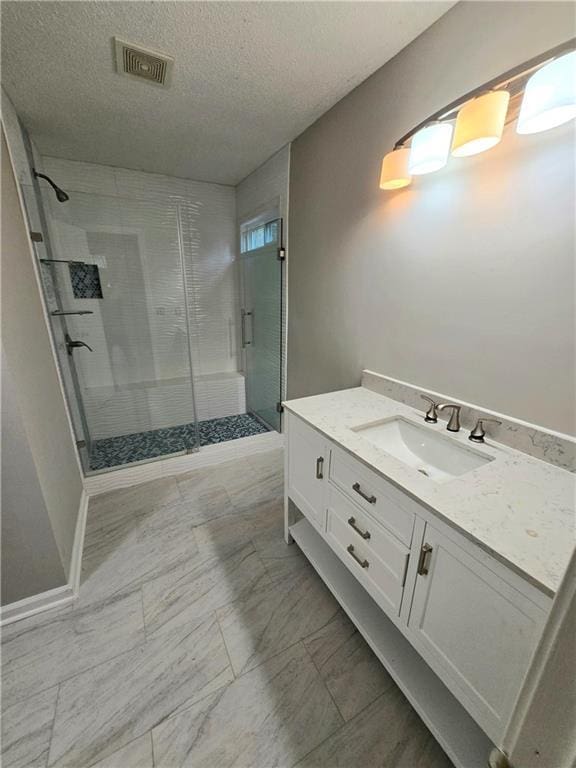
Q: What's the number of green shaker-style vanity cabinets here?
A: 0